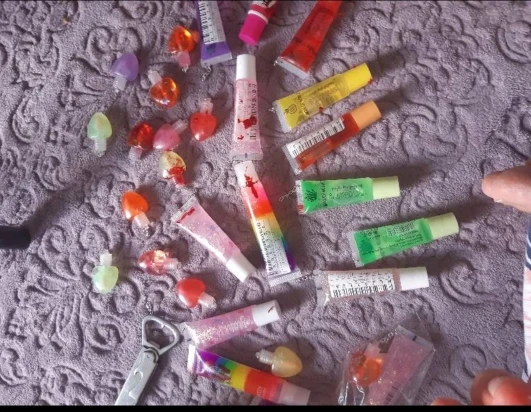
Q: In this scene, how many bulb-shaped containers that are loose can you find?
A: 13